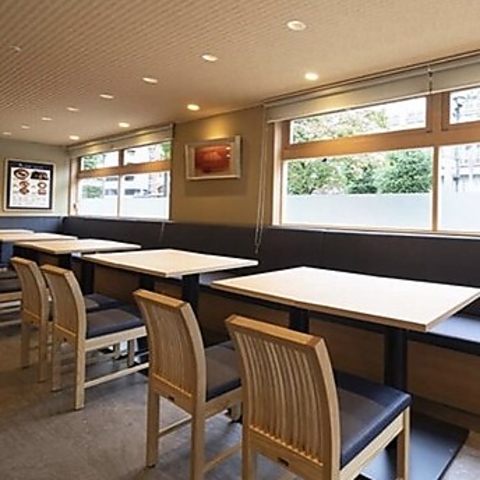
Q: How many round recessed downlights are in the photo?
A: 12